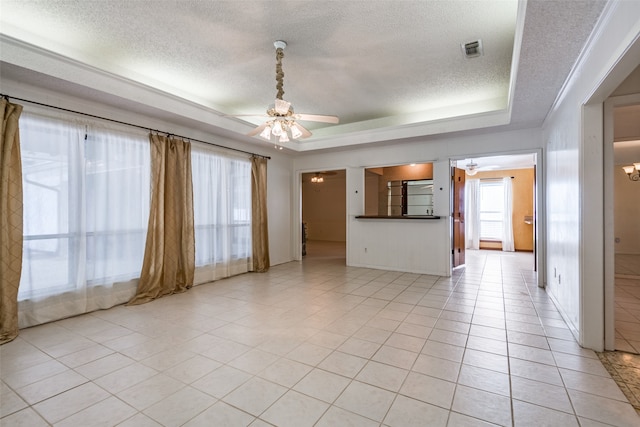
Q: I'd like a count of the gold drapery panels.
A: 3